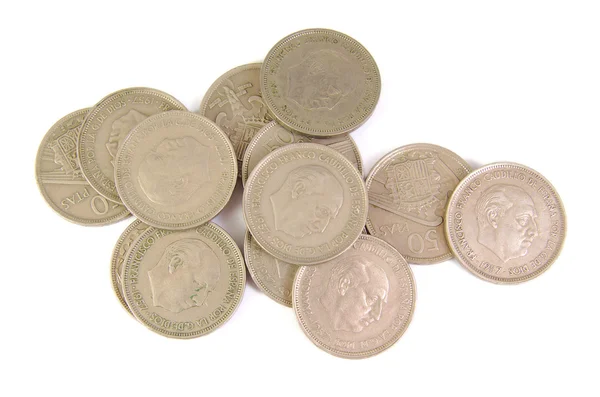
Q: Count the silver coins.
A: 13